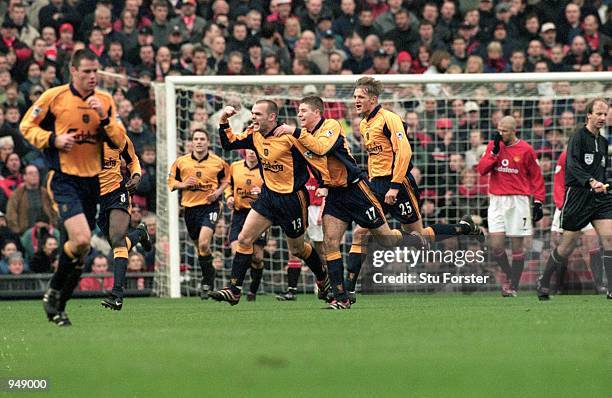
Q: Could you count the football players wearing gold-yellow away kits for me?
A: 7